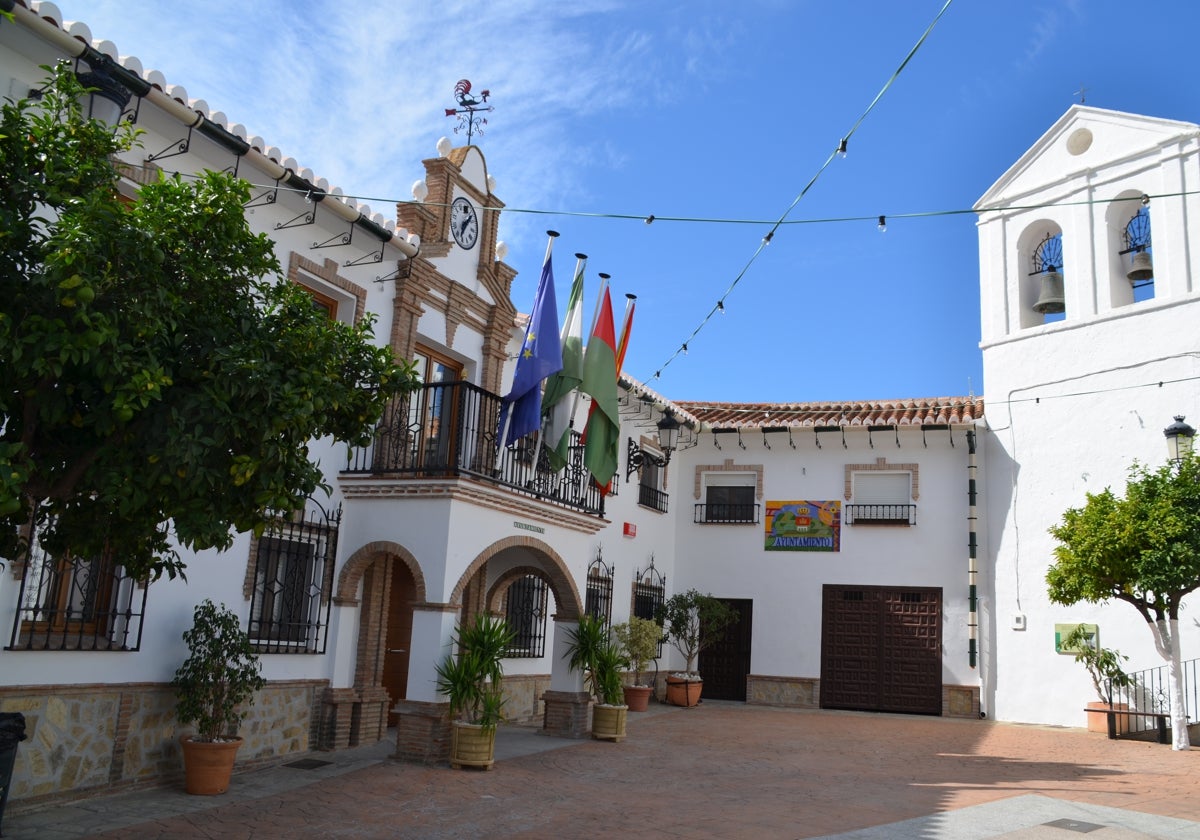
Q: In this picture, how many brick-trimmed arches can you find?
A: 3